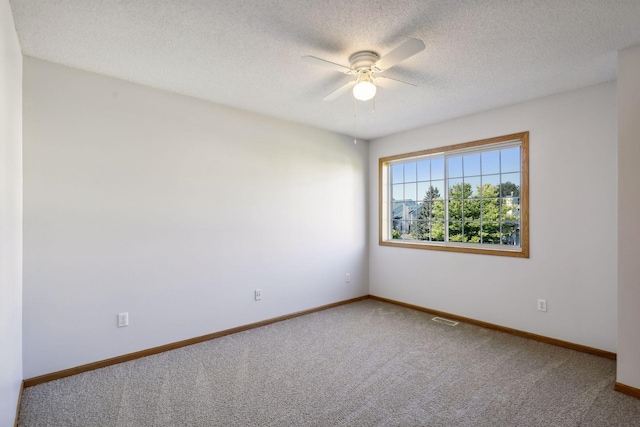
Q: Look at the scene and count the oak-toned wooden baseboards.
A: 4